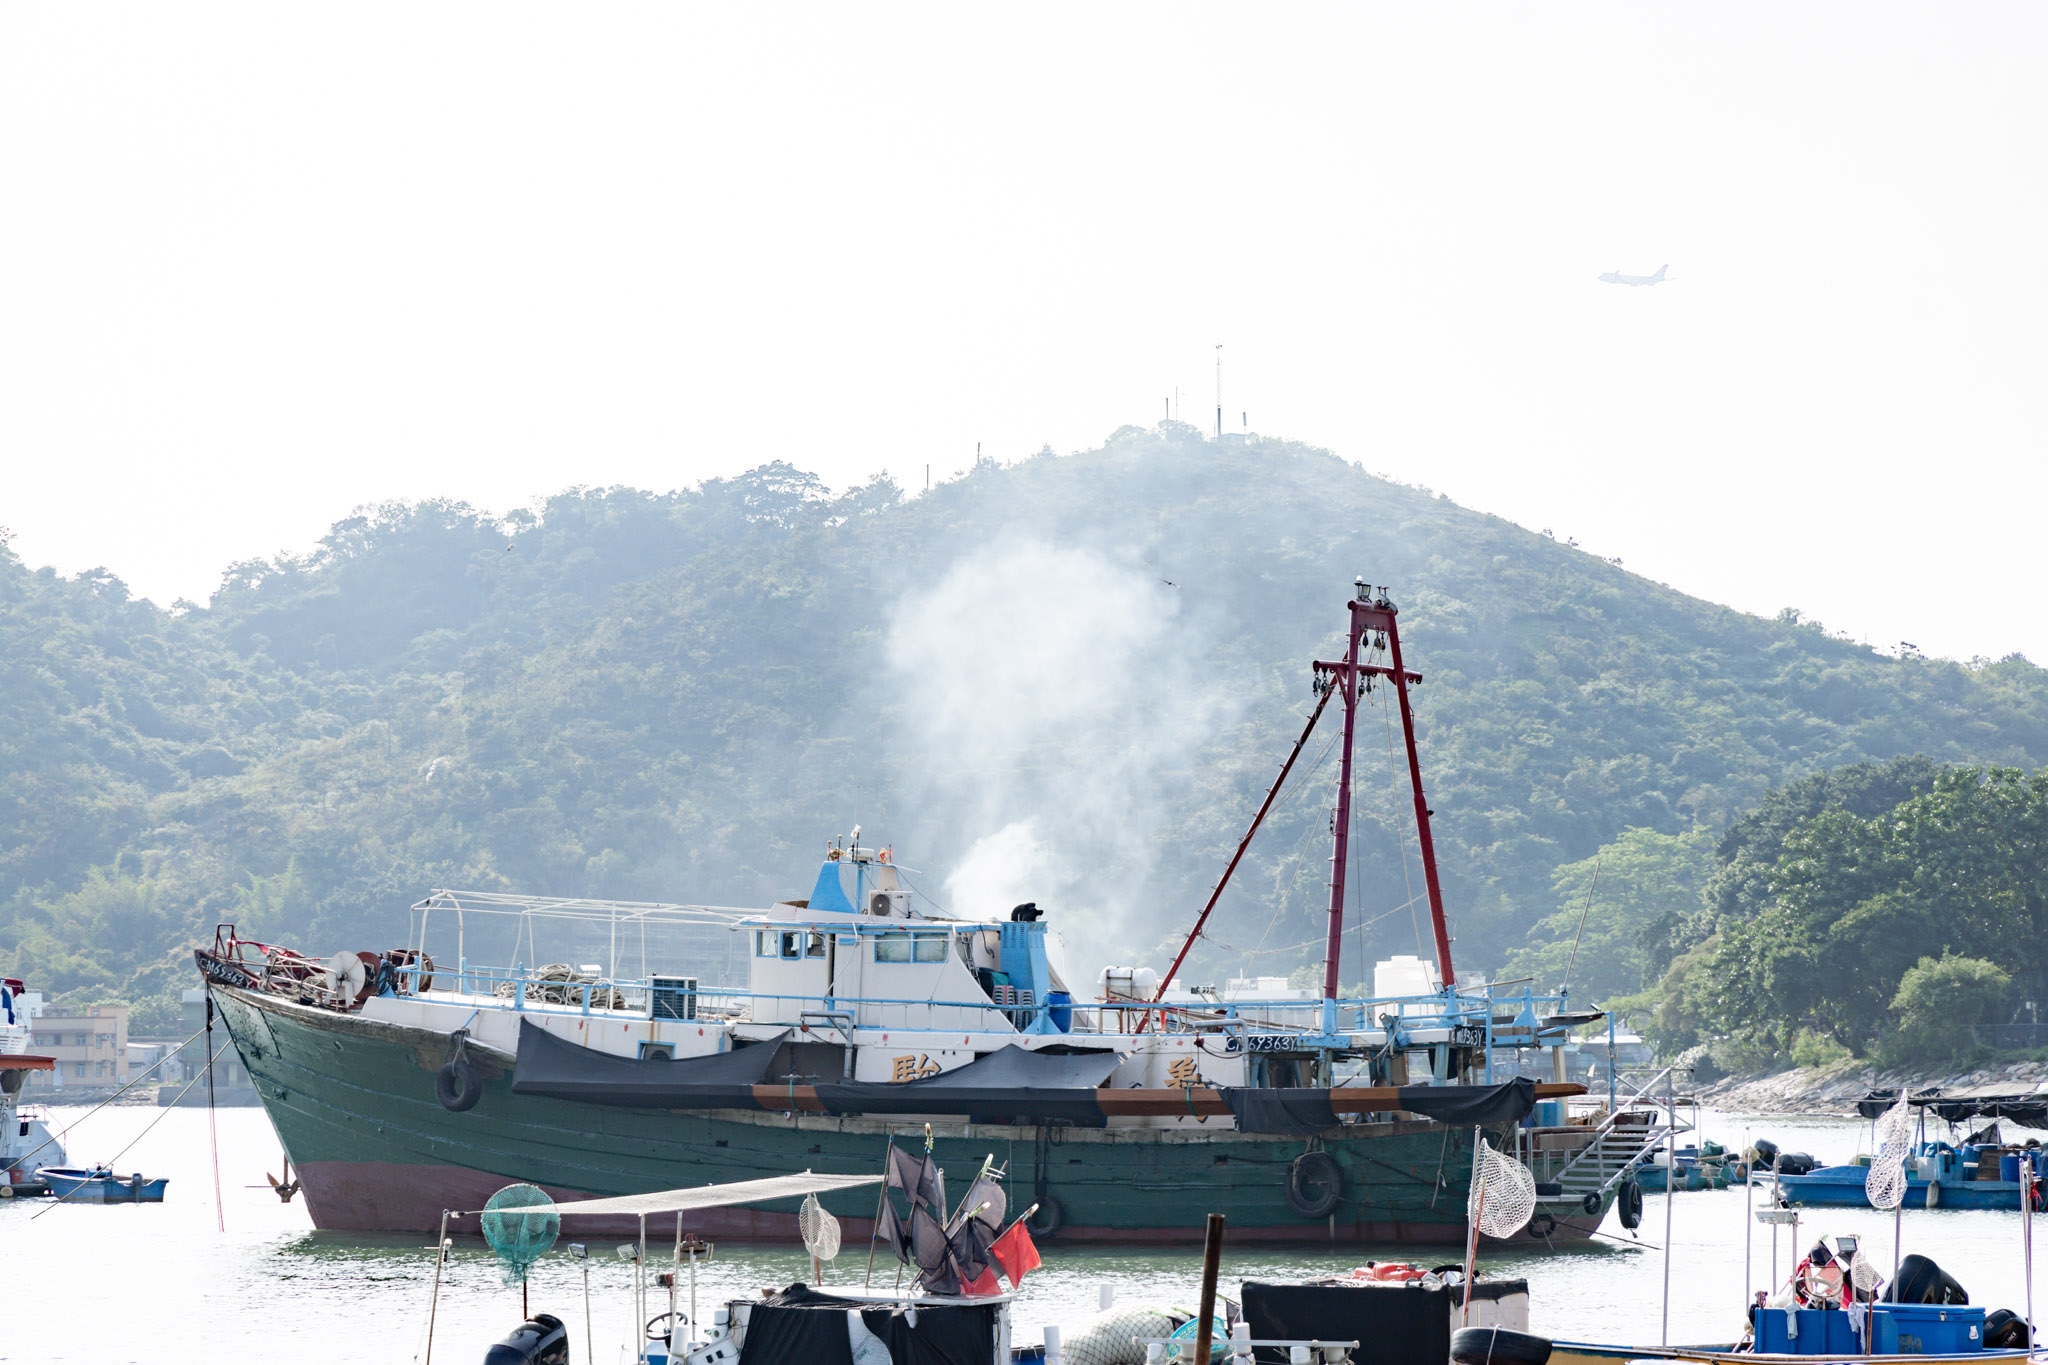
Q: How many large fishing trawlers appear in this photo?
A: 1